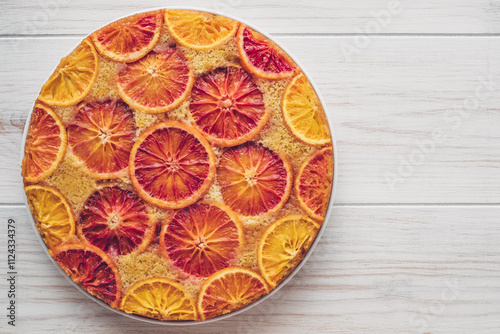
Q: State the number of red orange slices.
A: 13